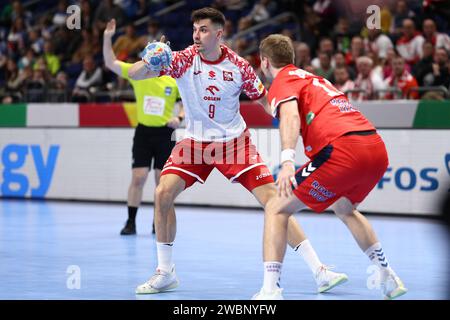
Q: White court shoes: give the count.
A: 4